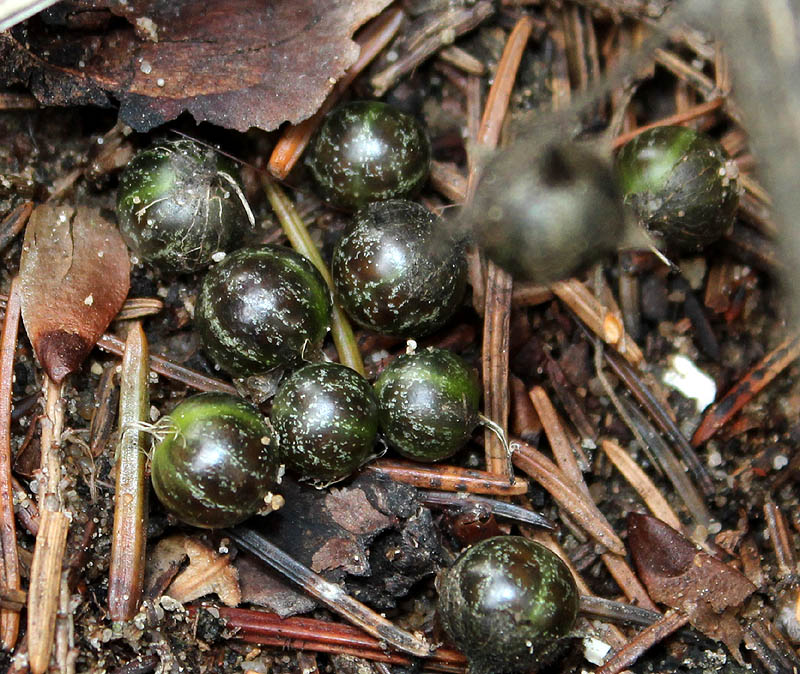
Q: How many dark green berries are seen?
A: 10